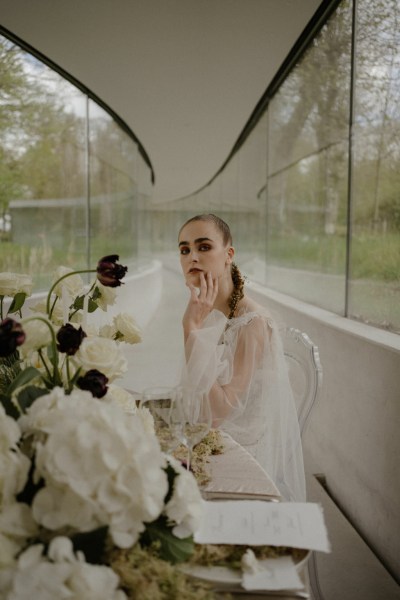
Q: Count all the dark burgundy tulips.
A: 4